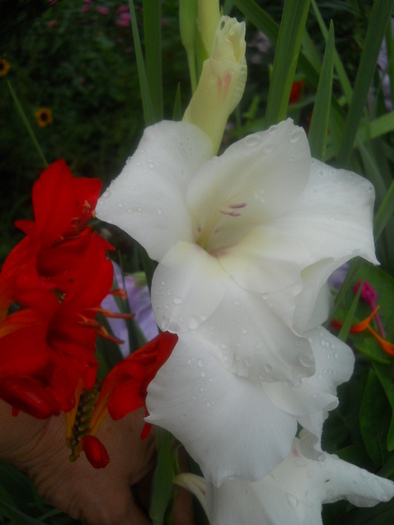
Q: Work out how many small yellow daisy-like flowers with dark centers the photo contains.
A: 2